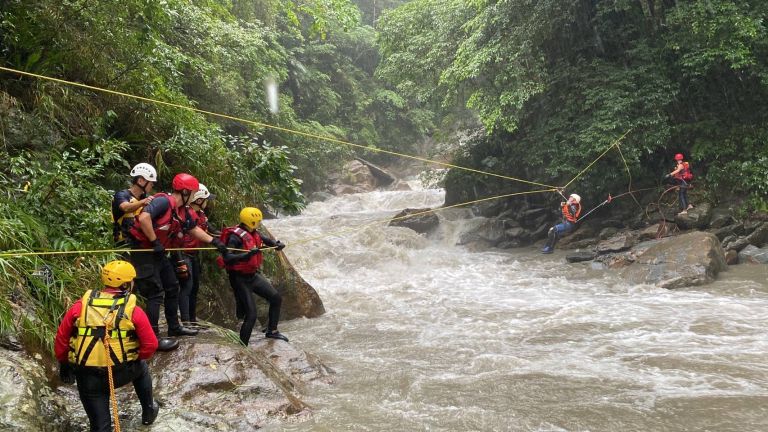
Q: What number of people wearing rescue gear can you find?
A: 7